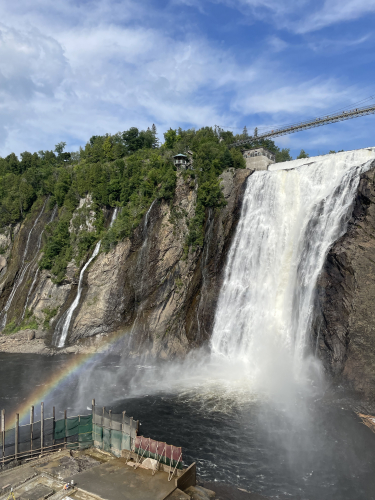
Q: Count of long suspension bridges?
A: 1